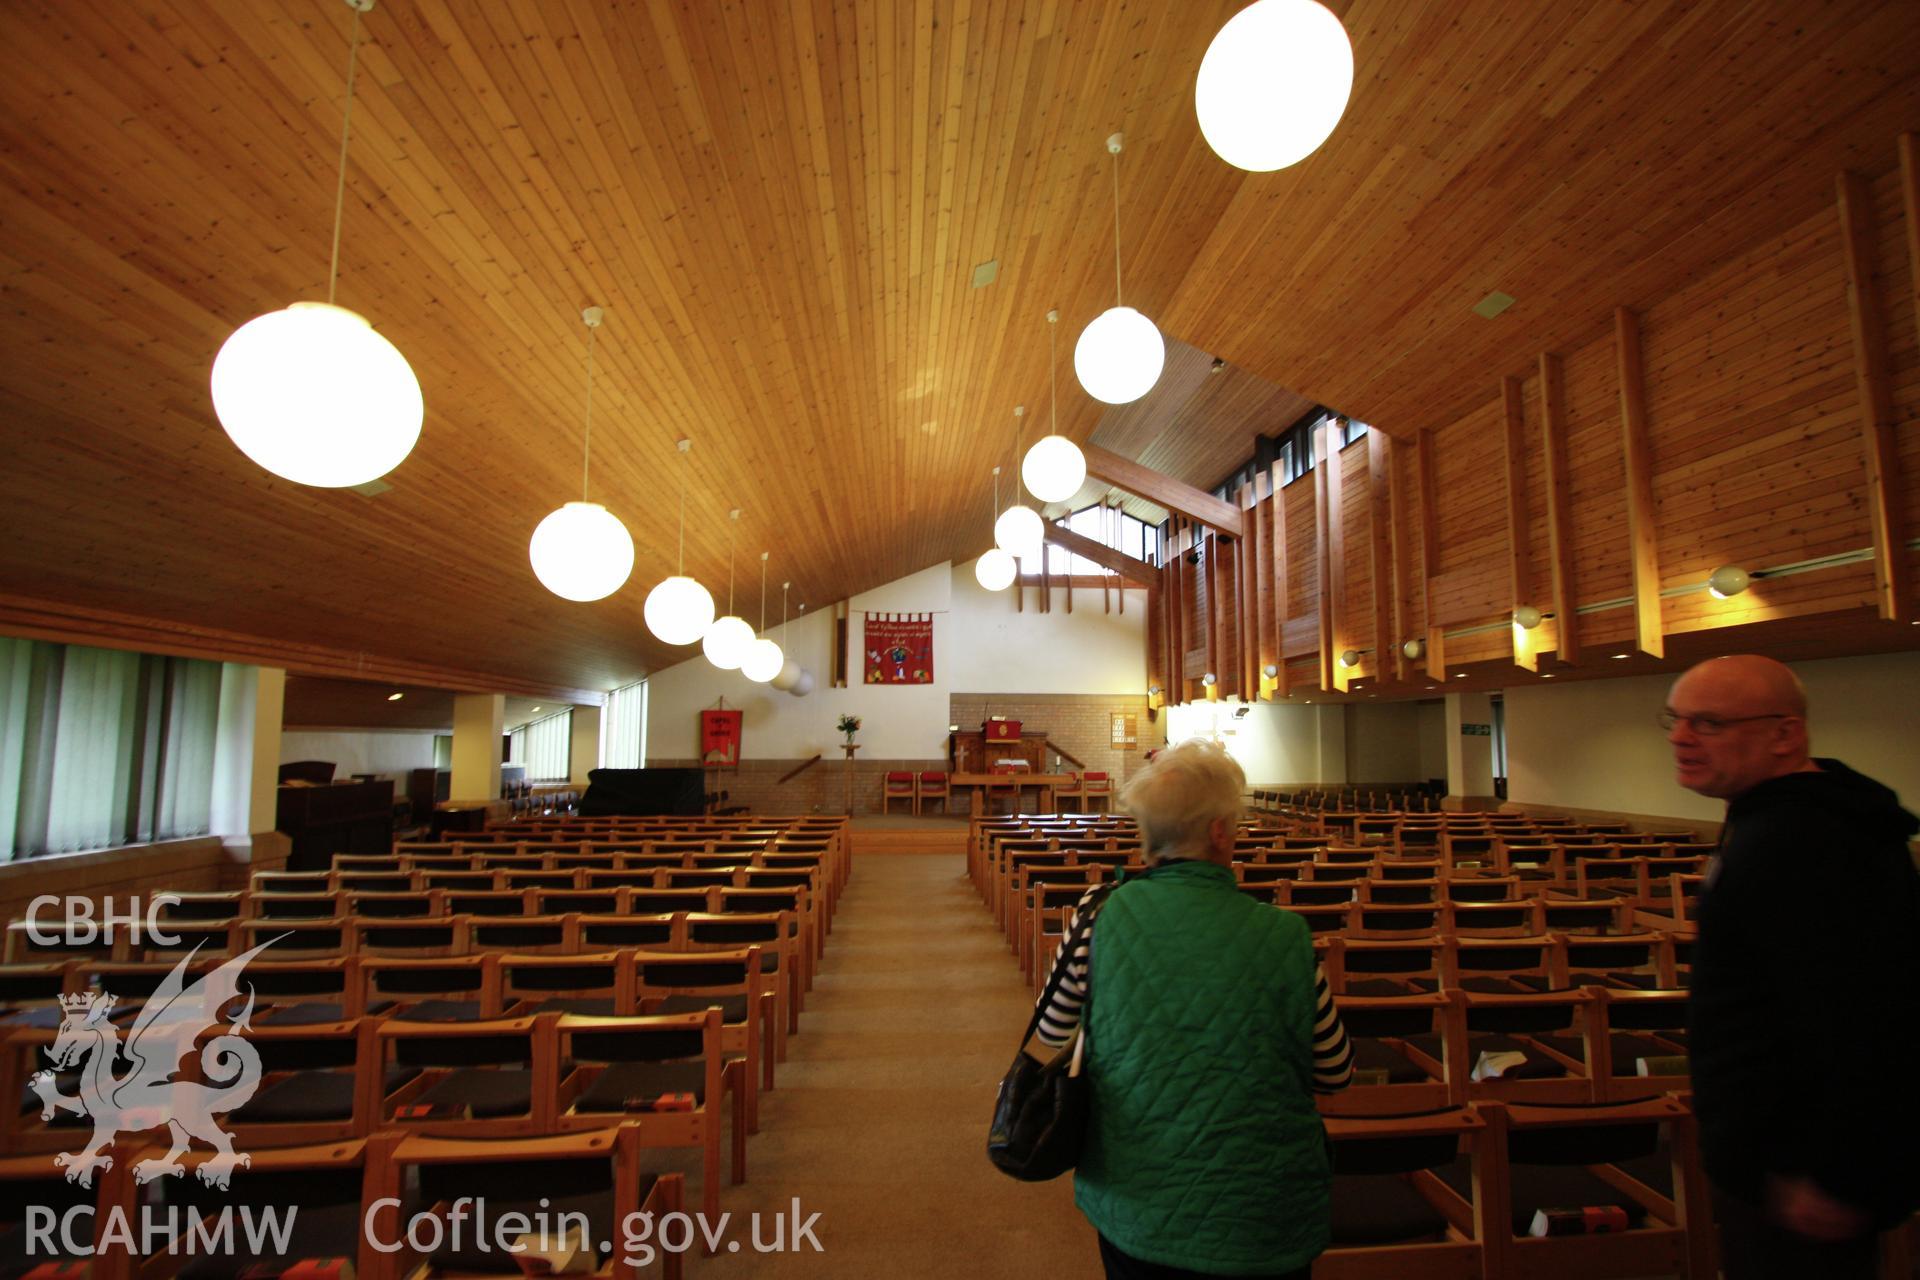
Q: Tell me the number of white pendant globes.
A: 12